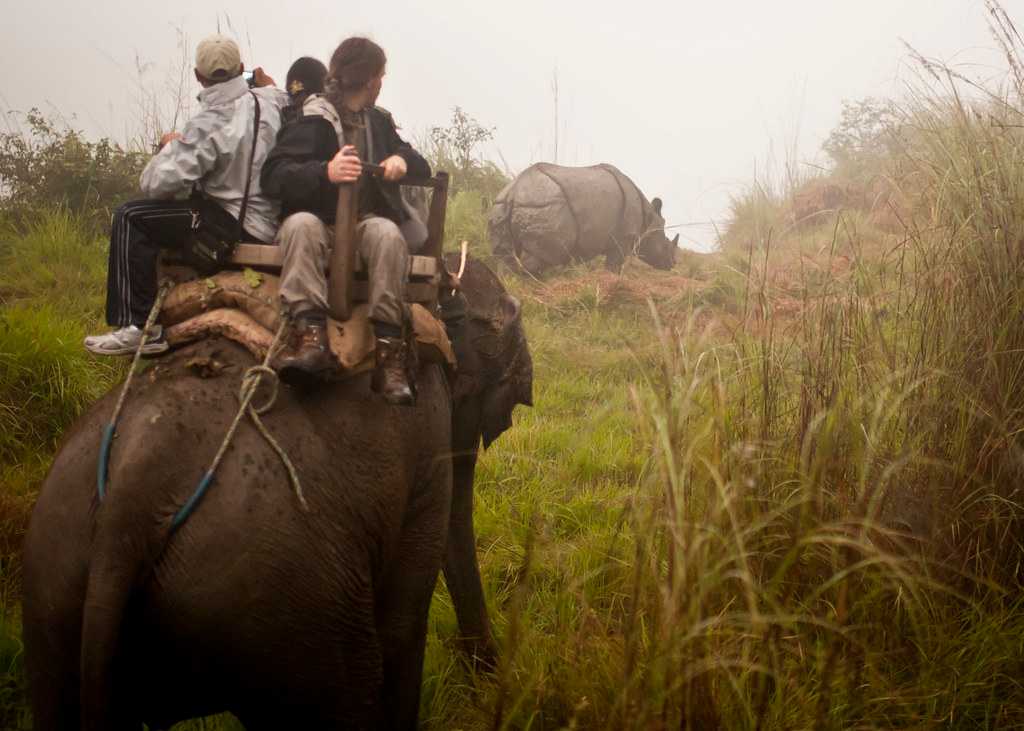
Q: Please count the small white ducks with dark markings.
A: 0